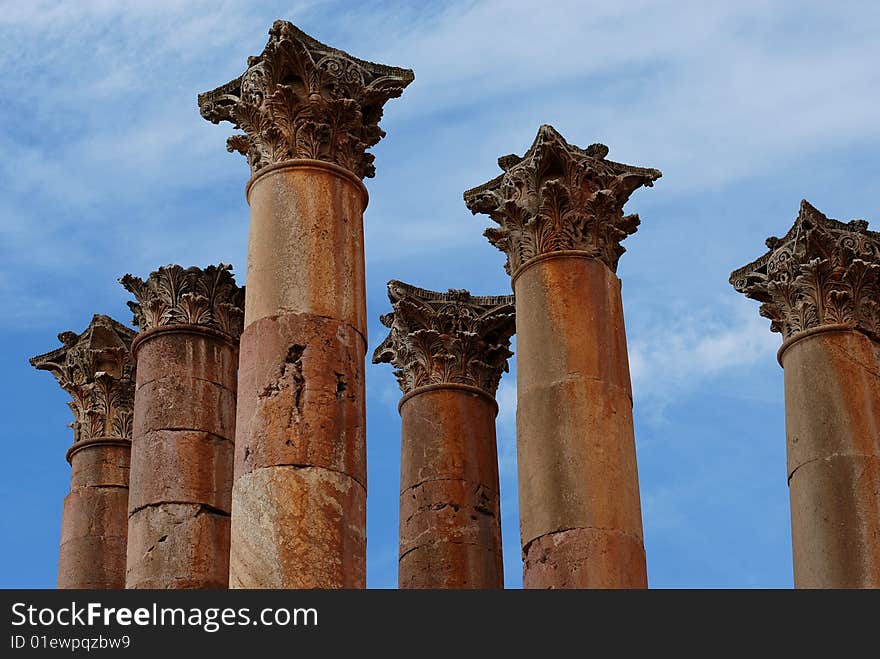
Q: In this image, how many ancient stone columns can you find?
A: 6